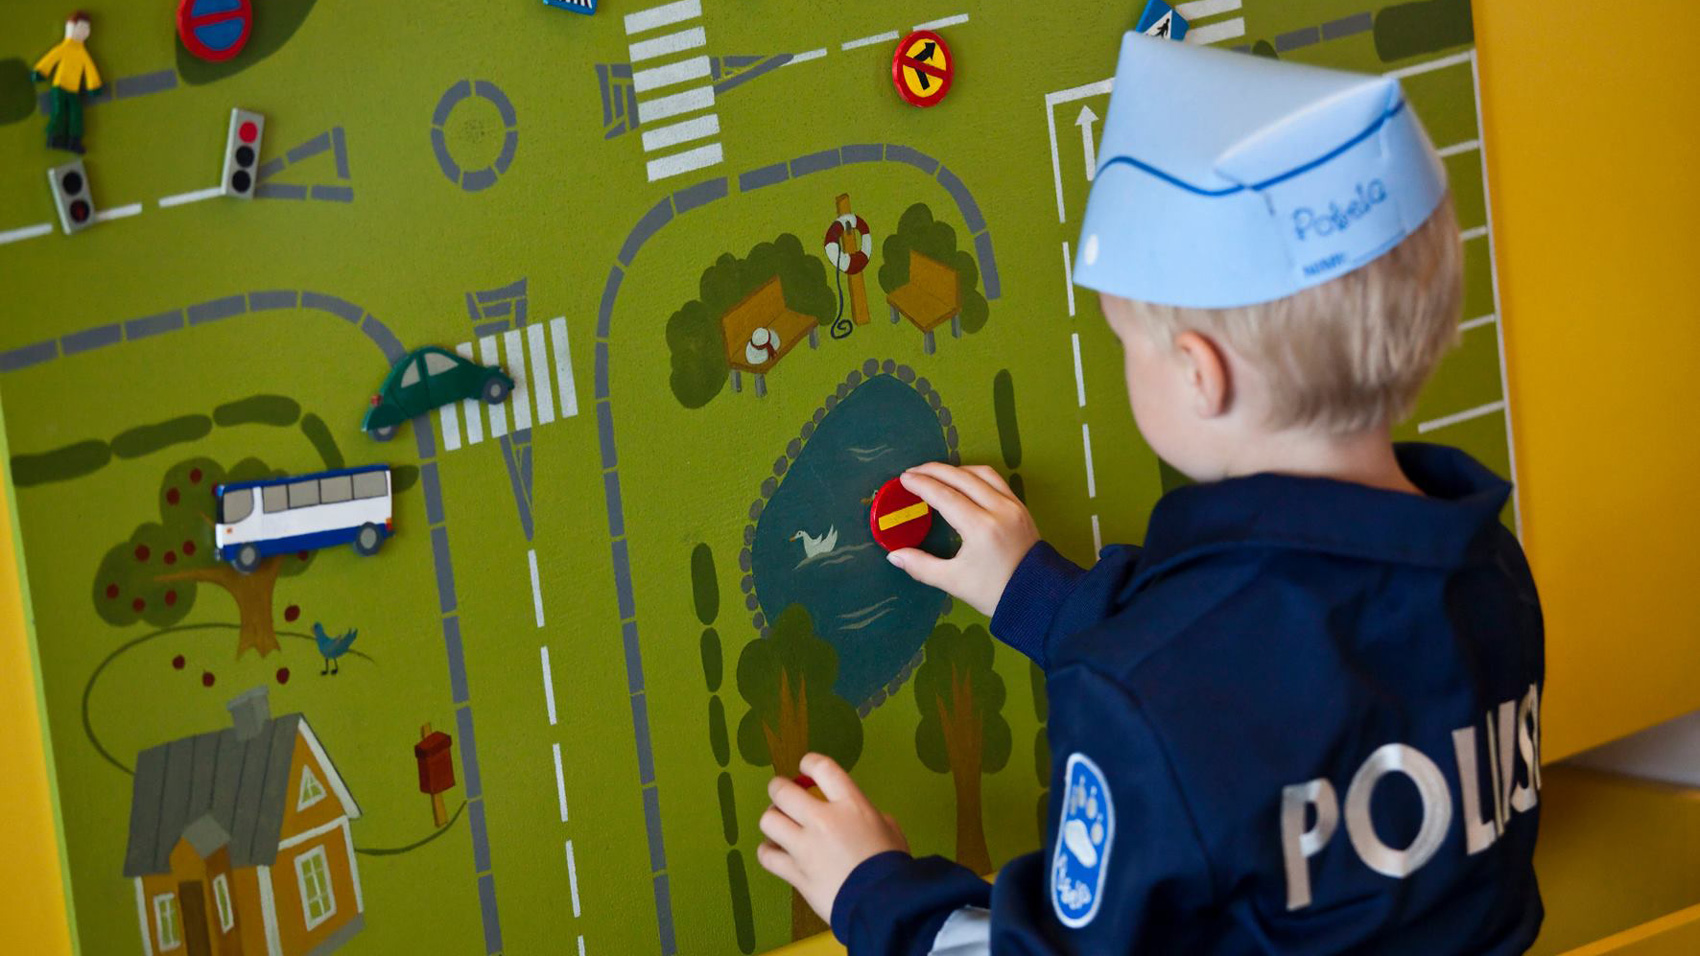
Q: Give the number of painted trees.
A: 3